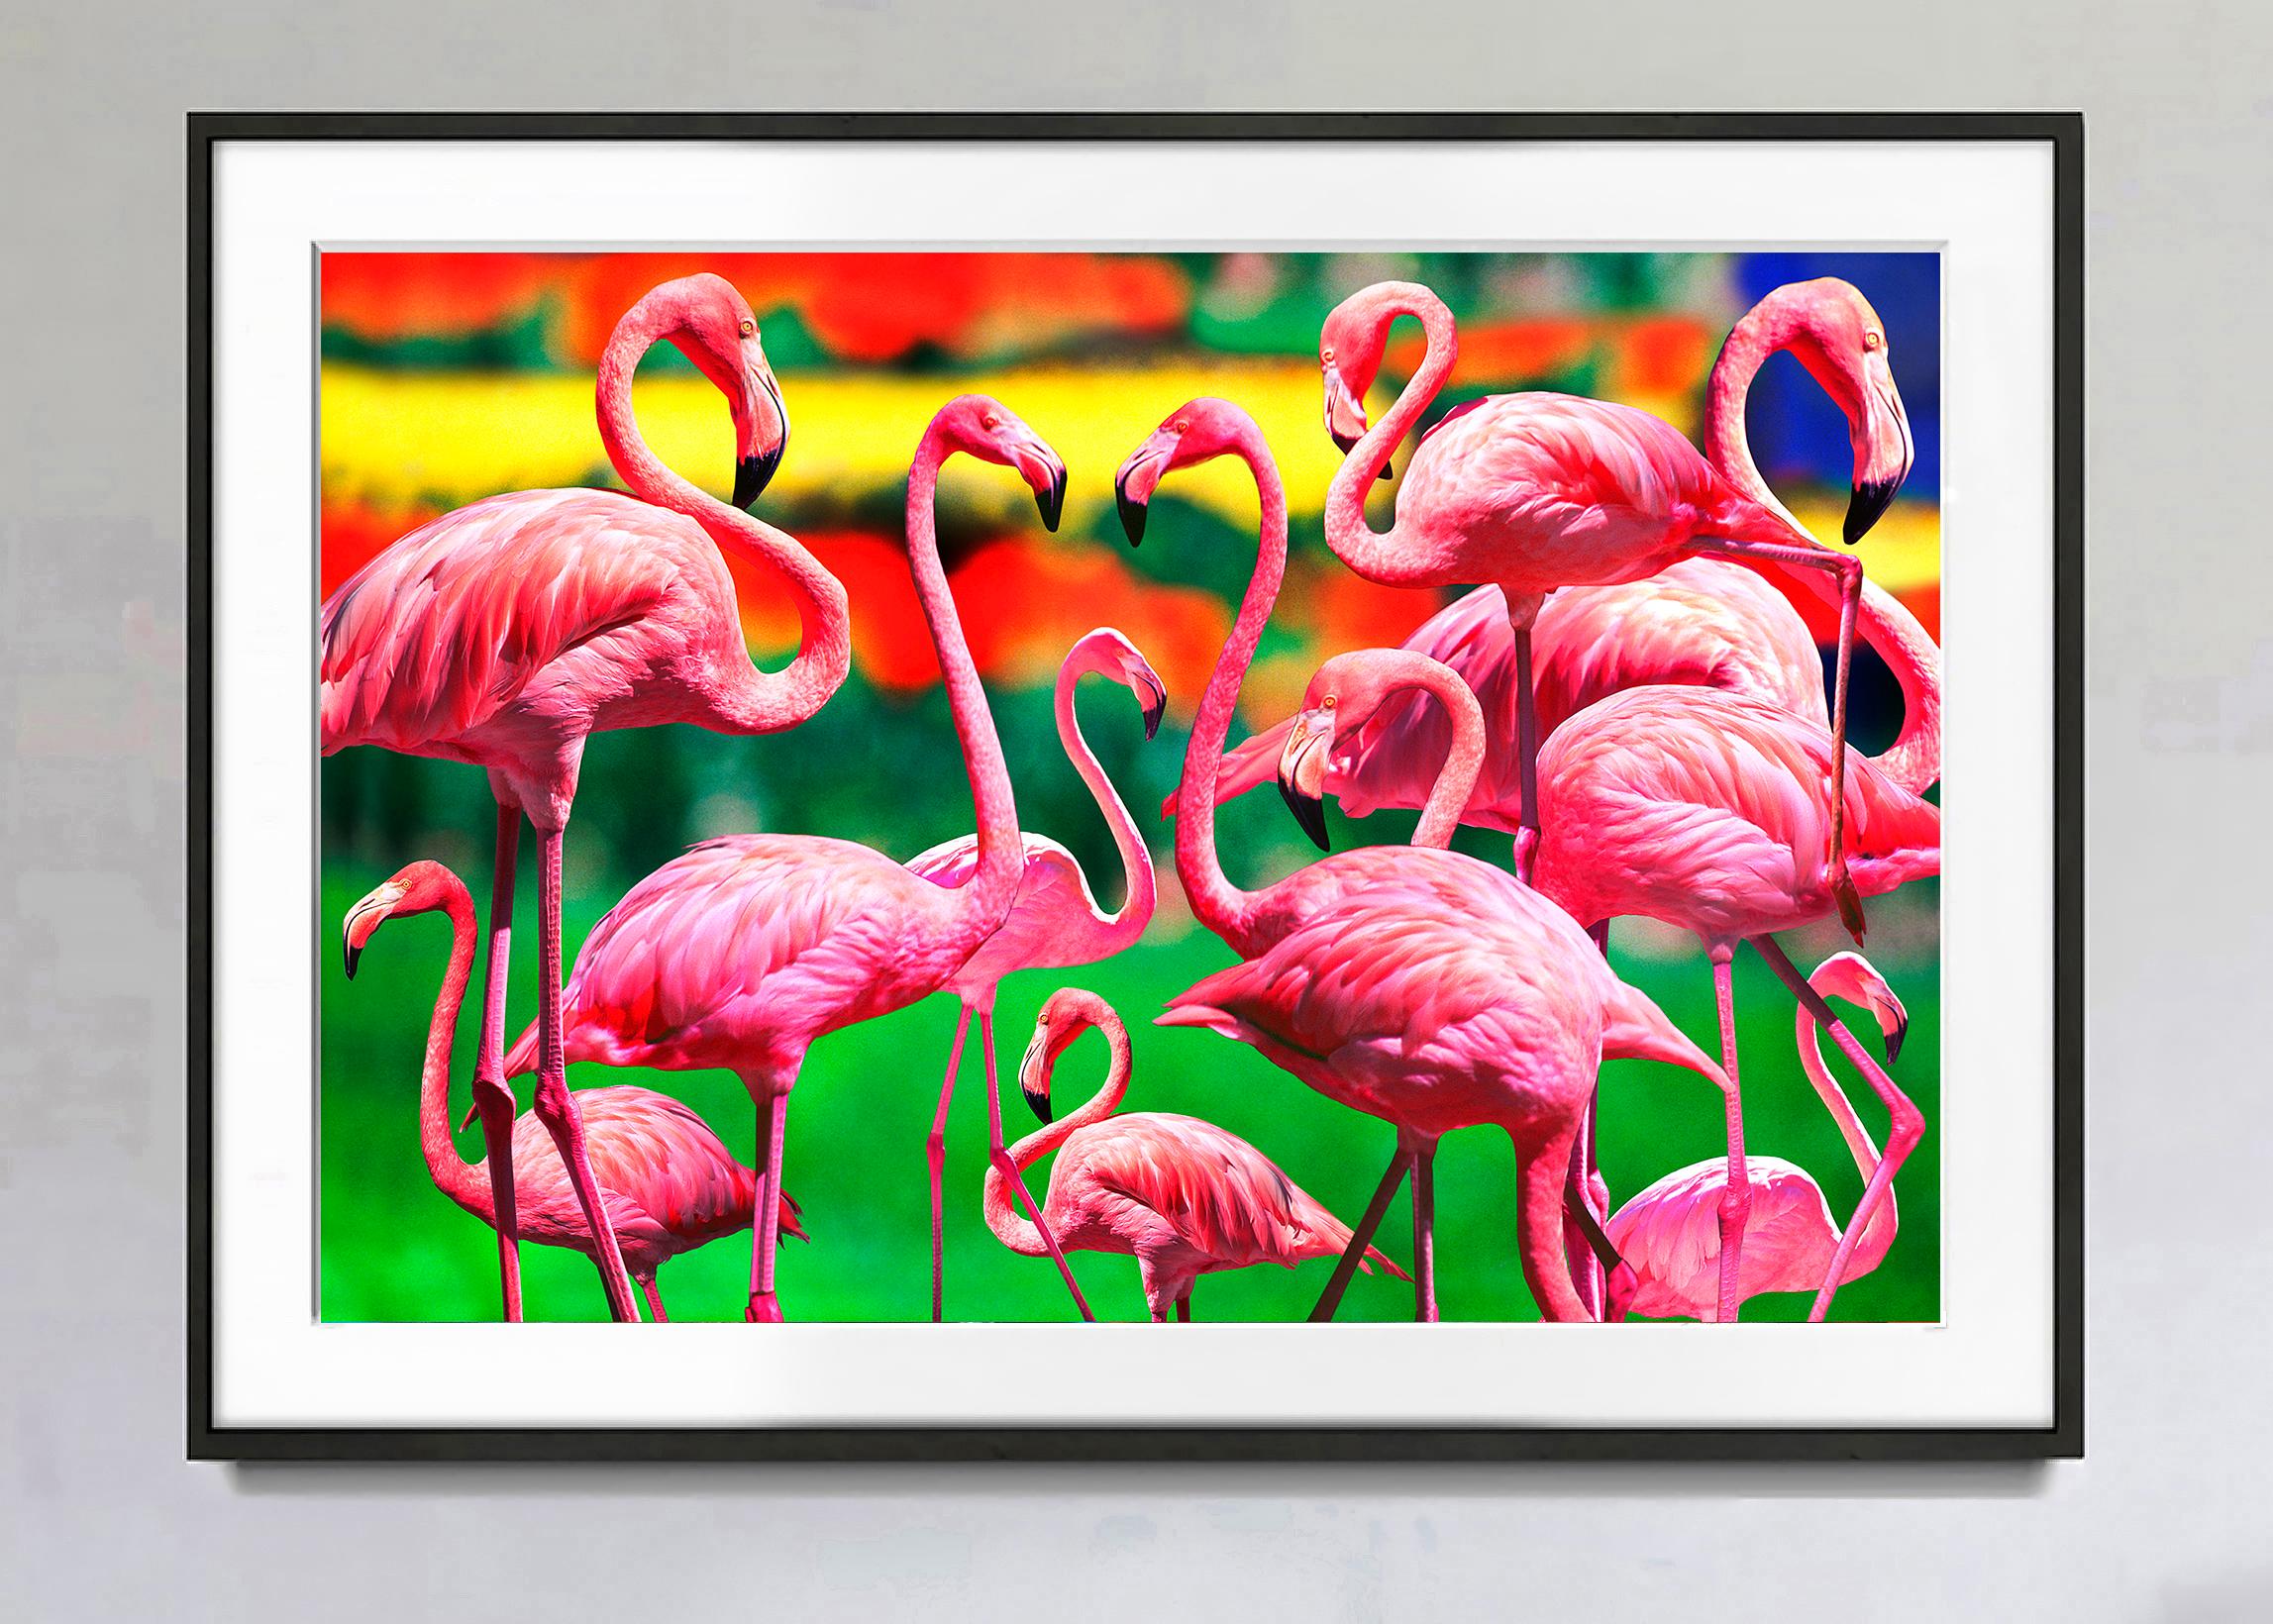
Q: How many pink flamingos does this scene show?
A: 11